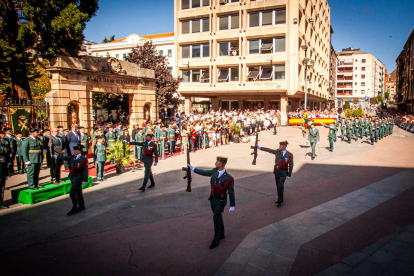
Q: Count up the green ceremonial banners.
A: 1